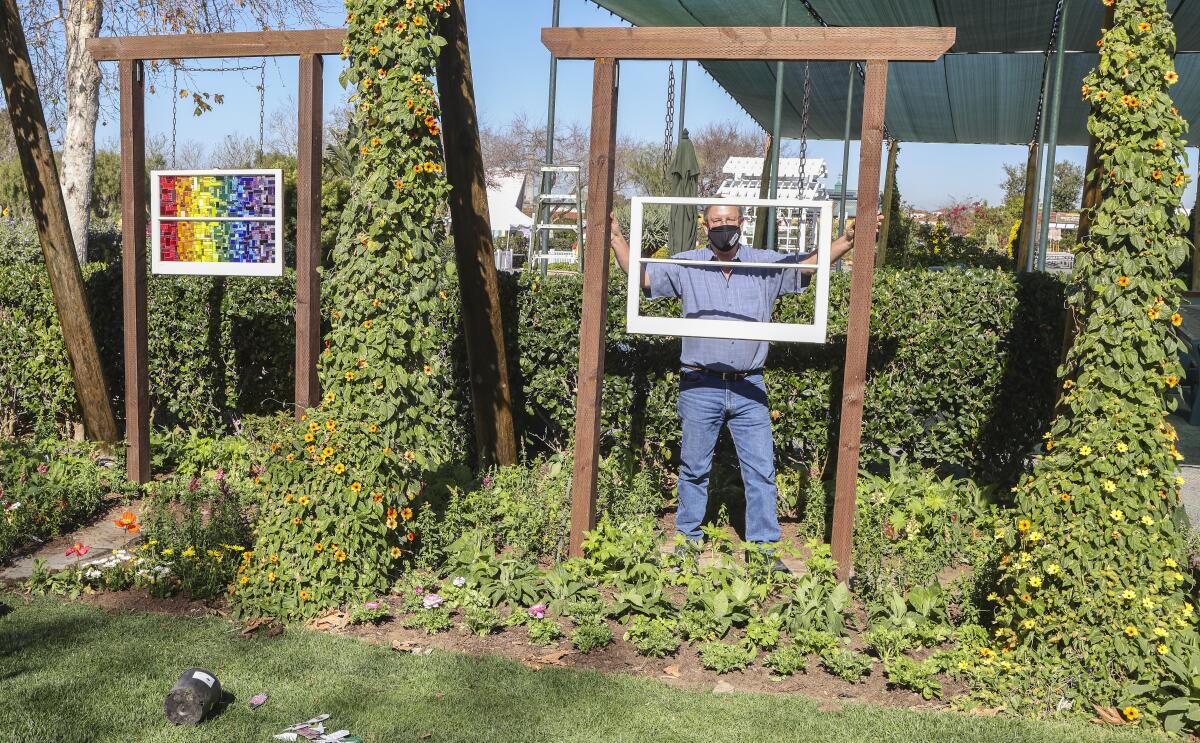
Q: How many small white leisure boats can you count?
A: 0